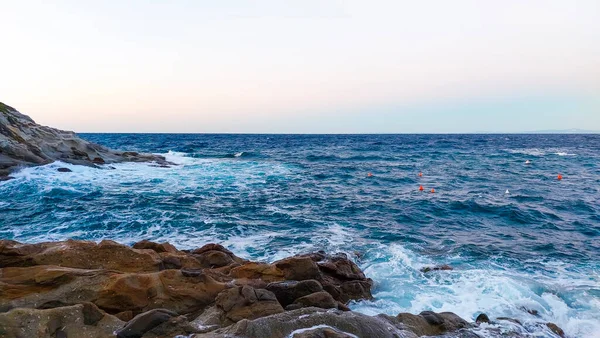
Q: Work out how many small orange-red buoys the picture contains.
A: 5